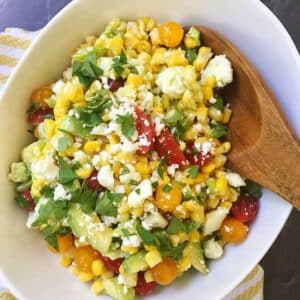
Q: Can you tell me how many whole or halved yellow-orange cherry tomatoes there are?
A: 7